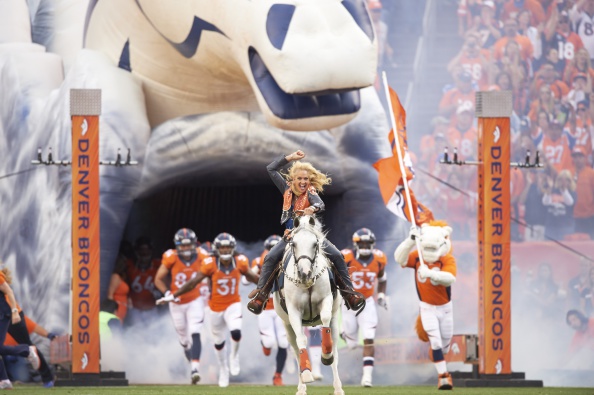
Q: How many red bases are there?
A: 0